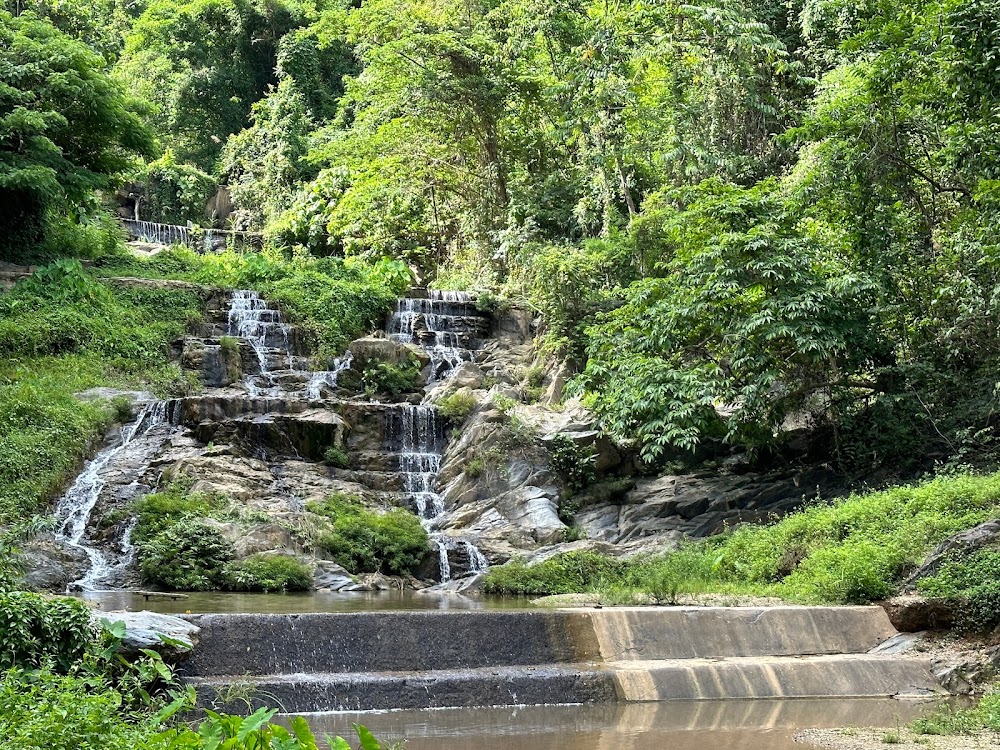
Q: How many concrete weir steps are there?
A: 2